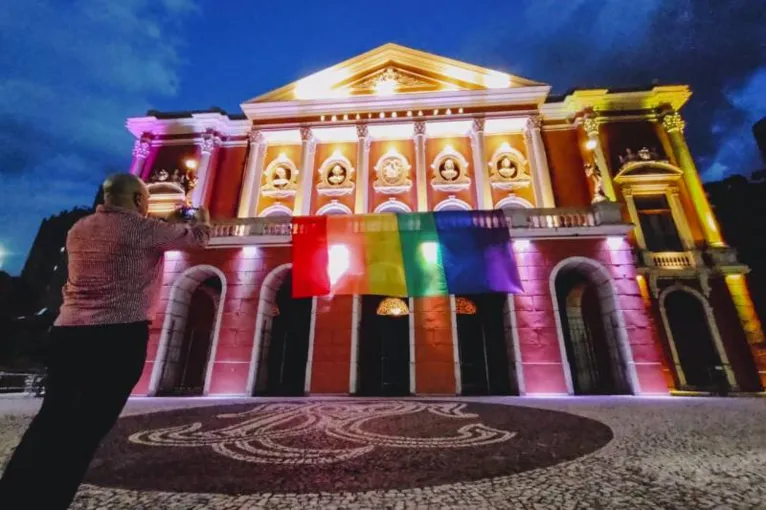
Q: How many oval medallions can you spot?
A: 5